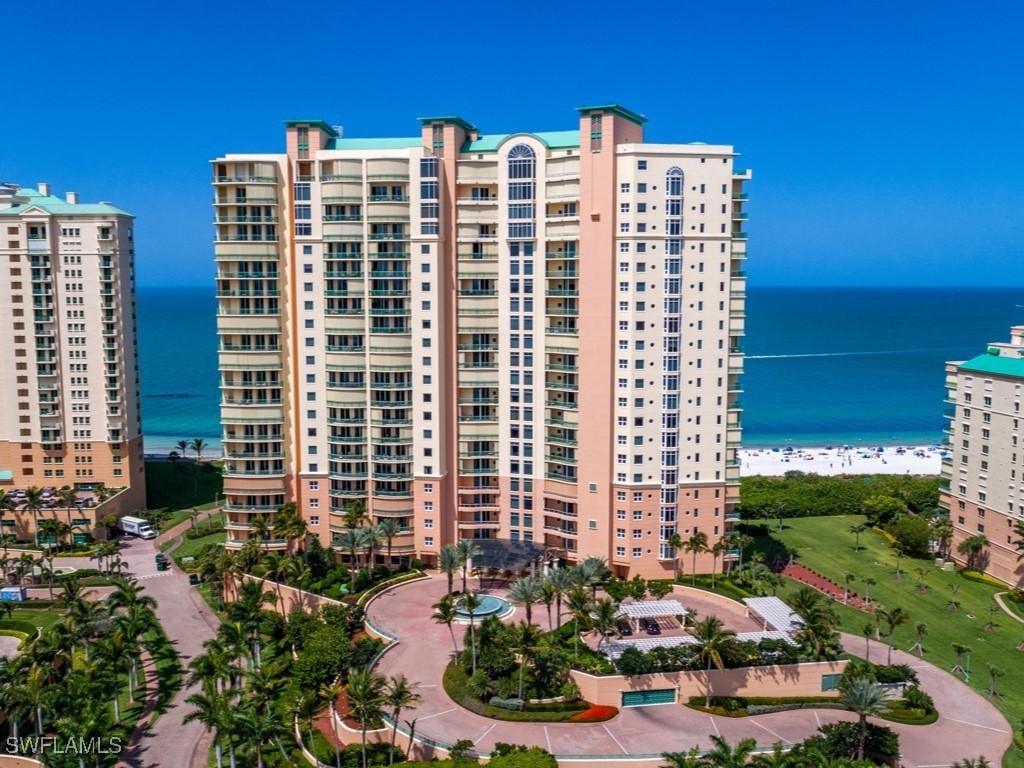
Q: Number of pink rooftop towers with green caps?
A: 3